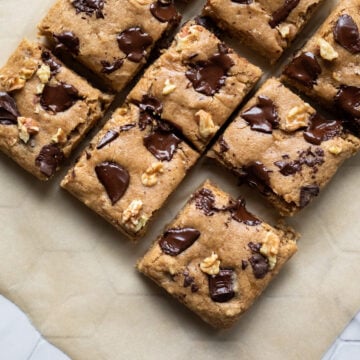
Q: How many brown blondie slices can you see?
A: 8